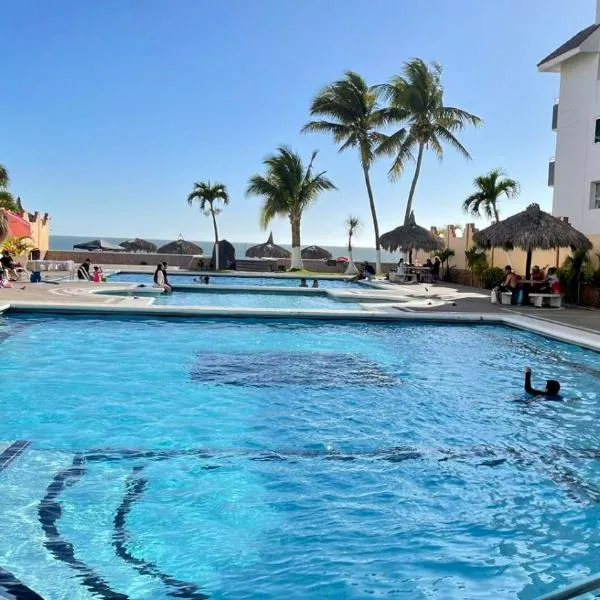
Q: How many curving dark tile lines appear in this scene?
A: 2